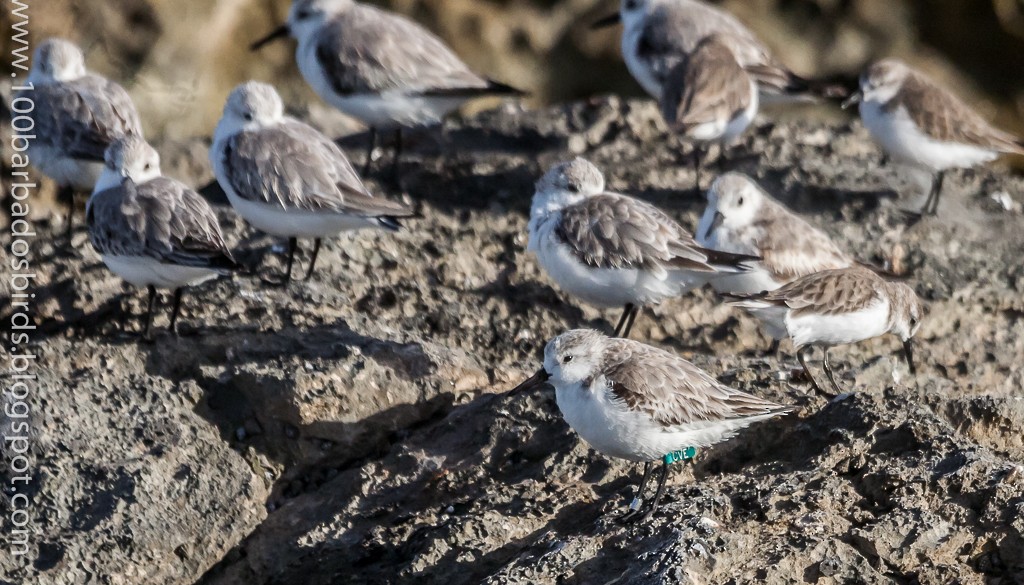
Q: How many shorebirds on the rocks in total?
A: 11